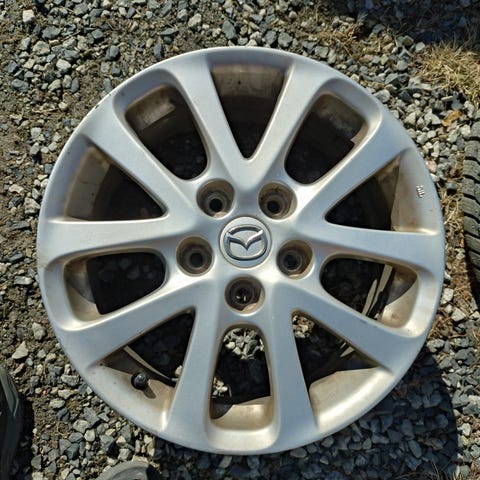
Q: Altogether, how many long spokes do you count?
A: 10